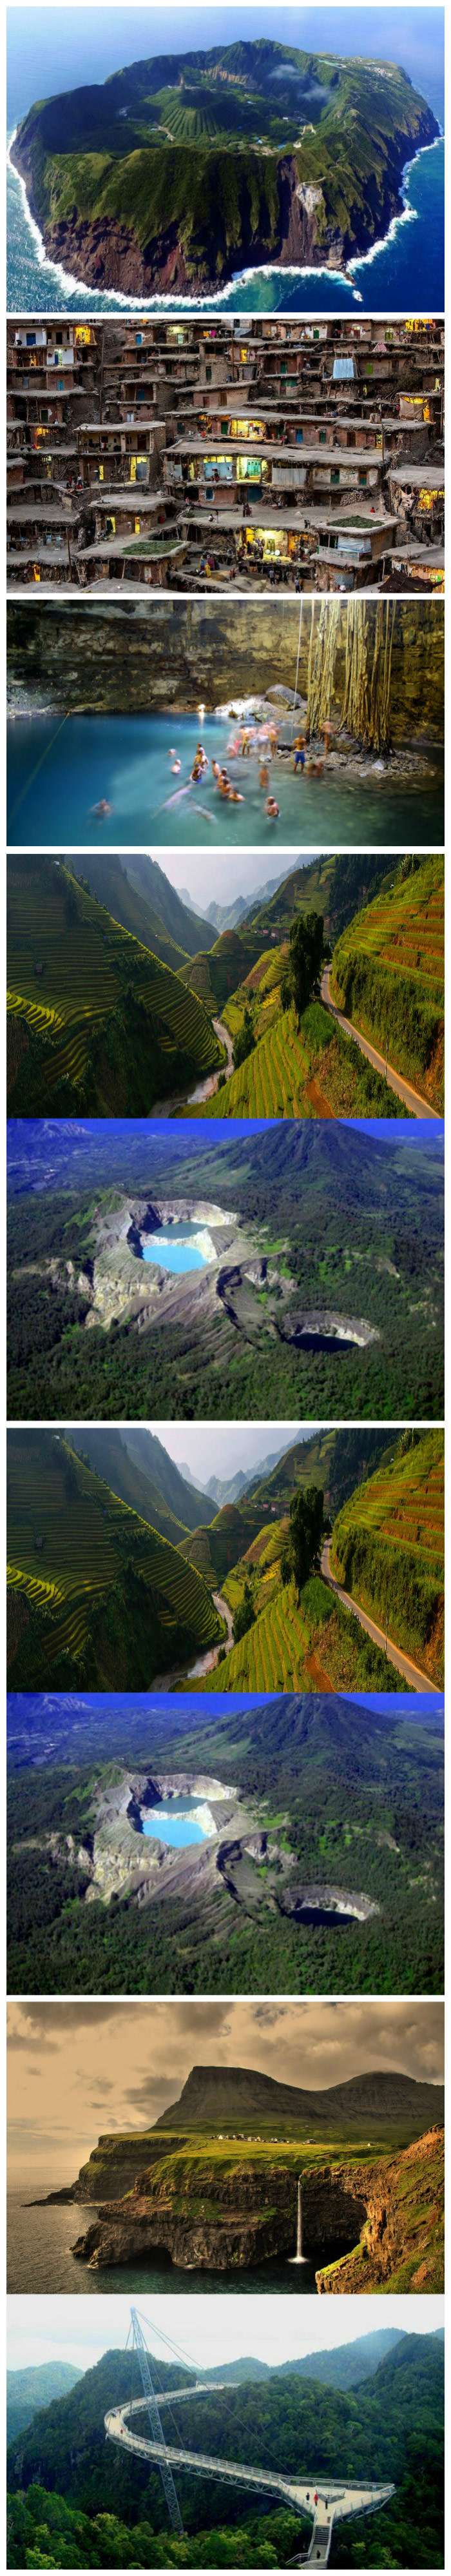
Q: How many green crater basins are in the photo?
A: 1